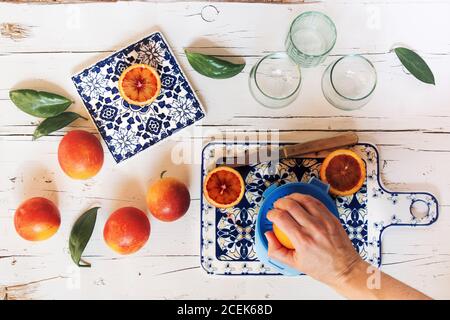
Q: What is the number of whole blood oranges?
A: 4